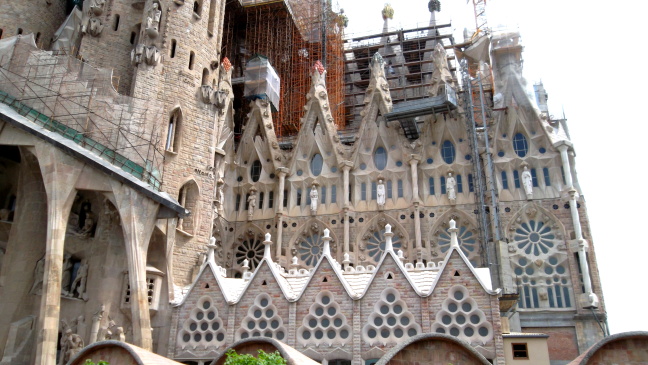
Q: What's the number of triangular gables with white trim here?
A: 5